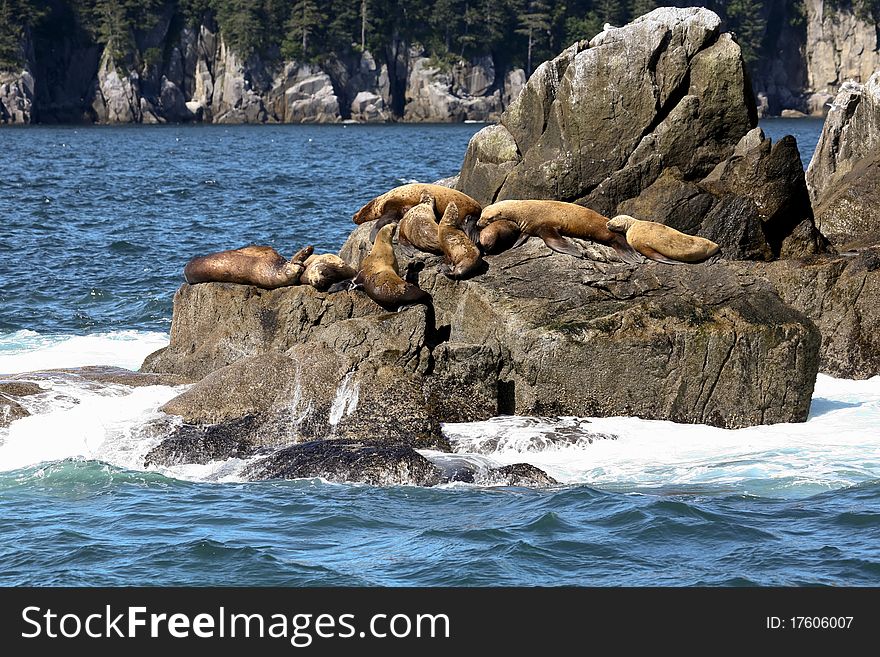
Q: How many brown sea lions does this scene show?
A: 9